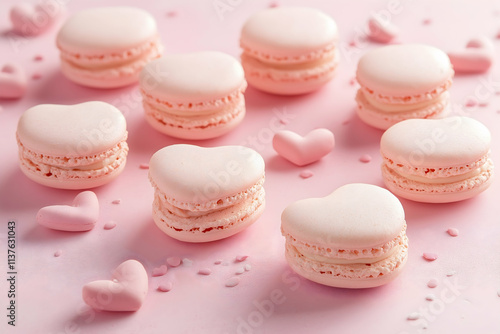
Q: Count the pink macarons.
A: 8